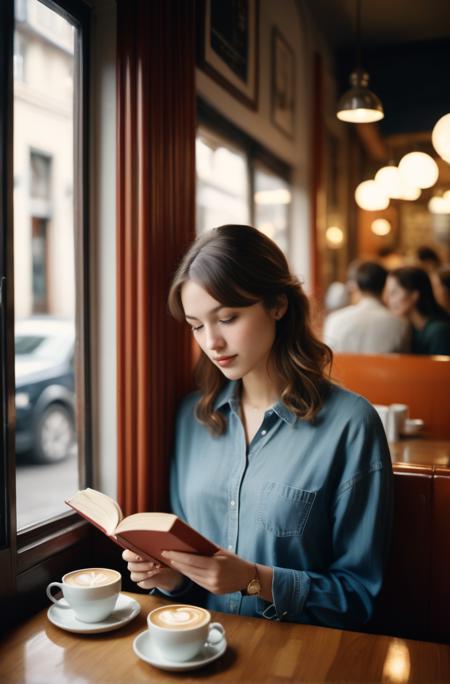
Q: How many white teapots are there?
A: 0